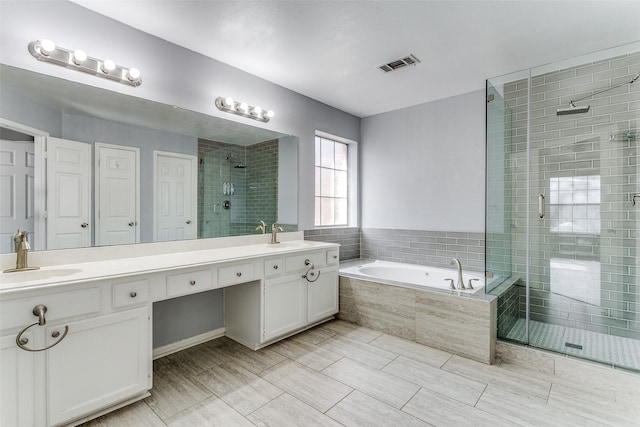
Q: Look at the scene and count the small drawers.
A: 5